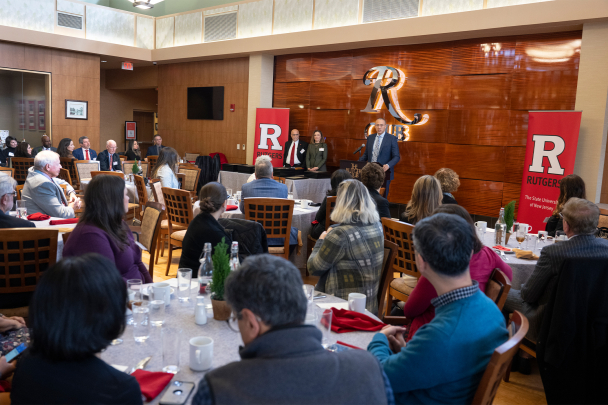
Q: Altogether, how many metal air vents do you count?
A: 3